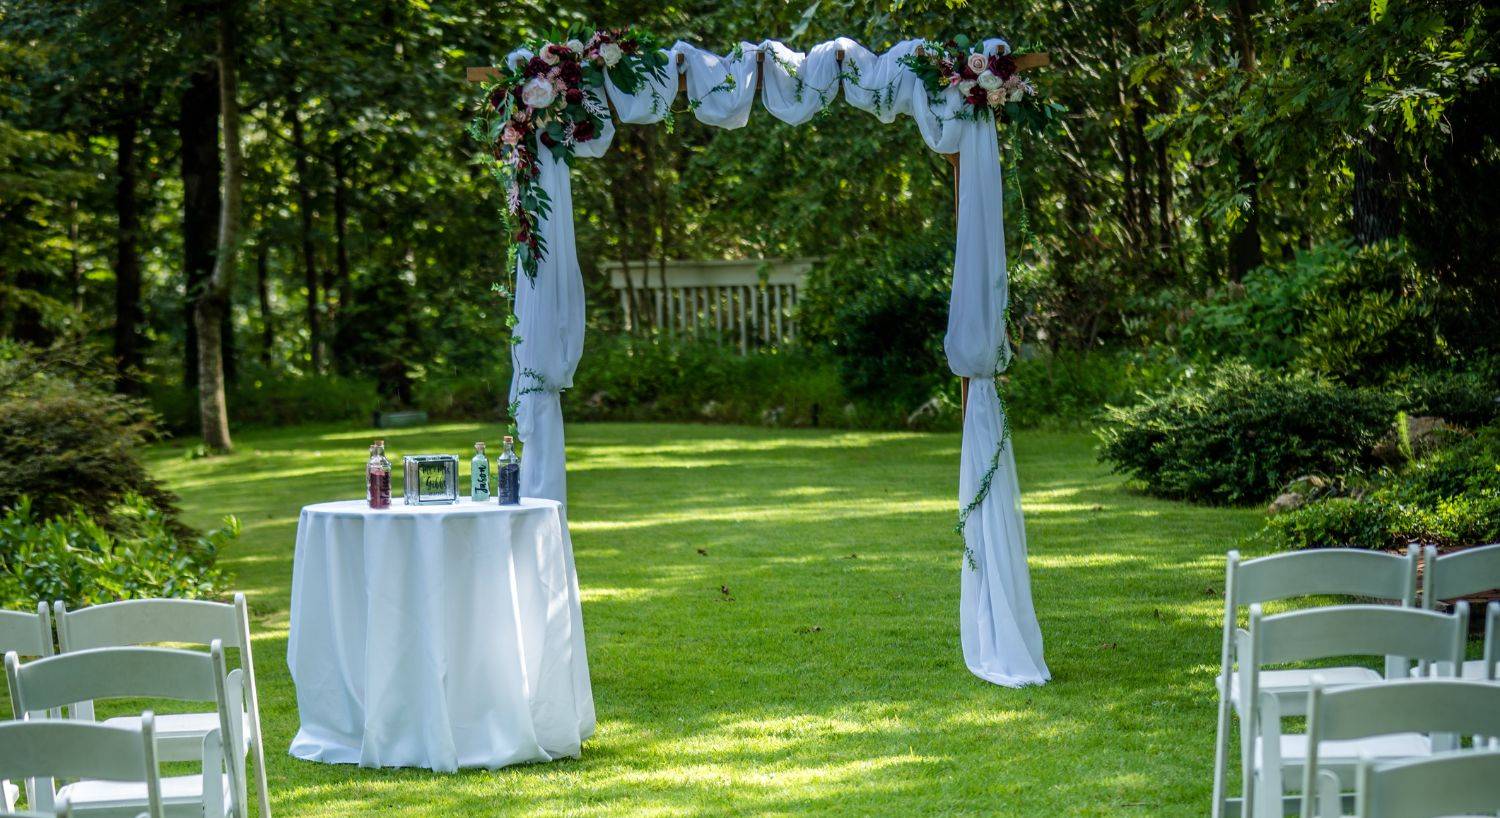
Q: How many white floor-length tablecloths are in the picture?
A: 1